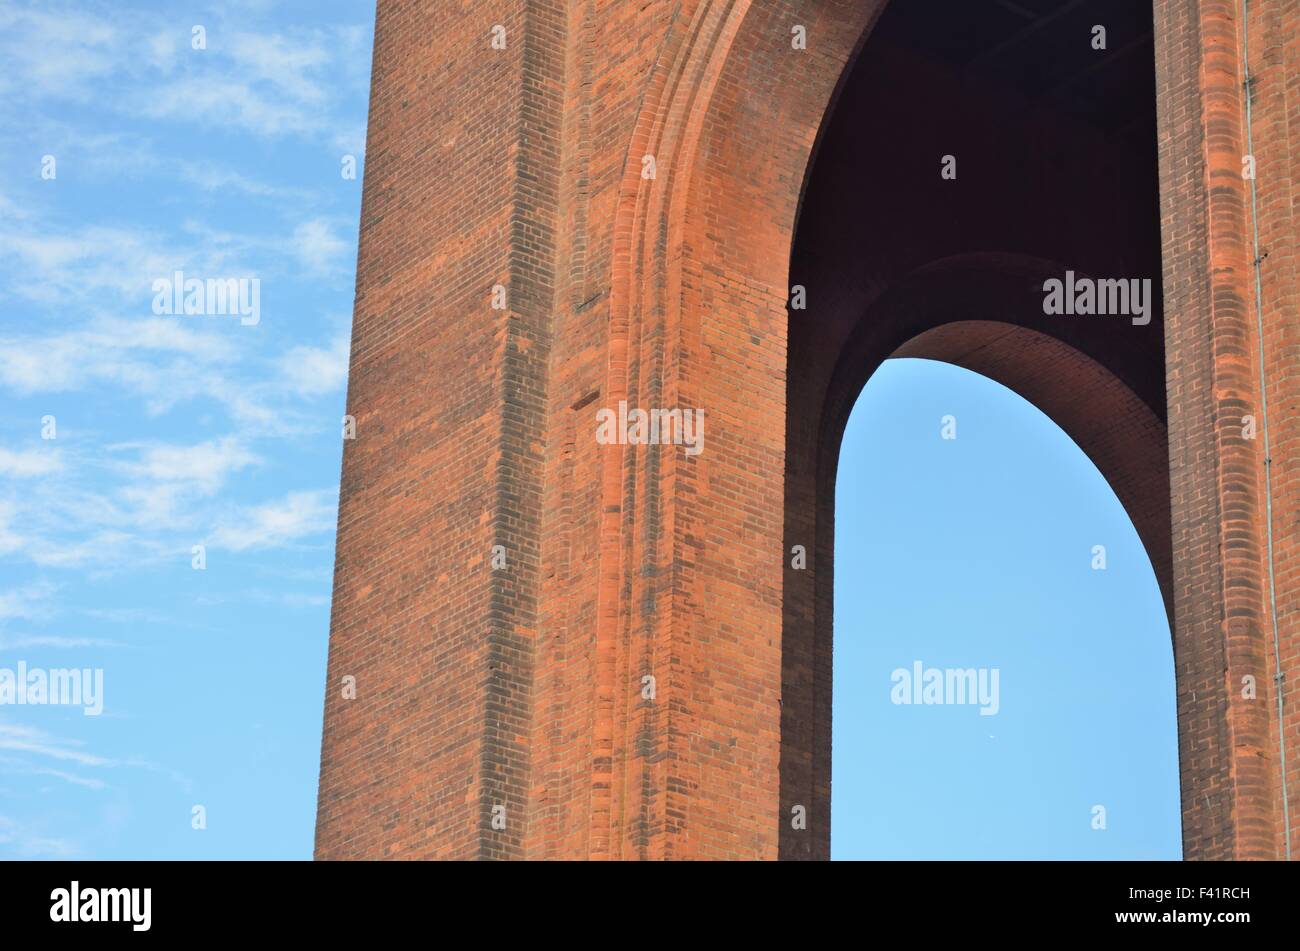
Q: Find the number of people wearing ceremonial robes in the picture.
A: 0